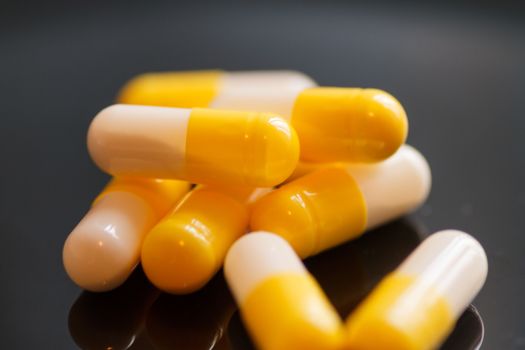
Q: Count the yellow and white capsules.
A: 8